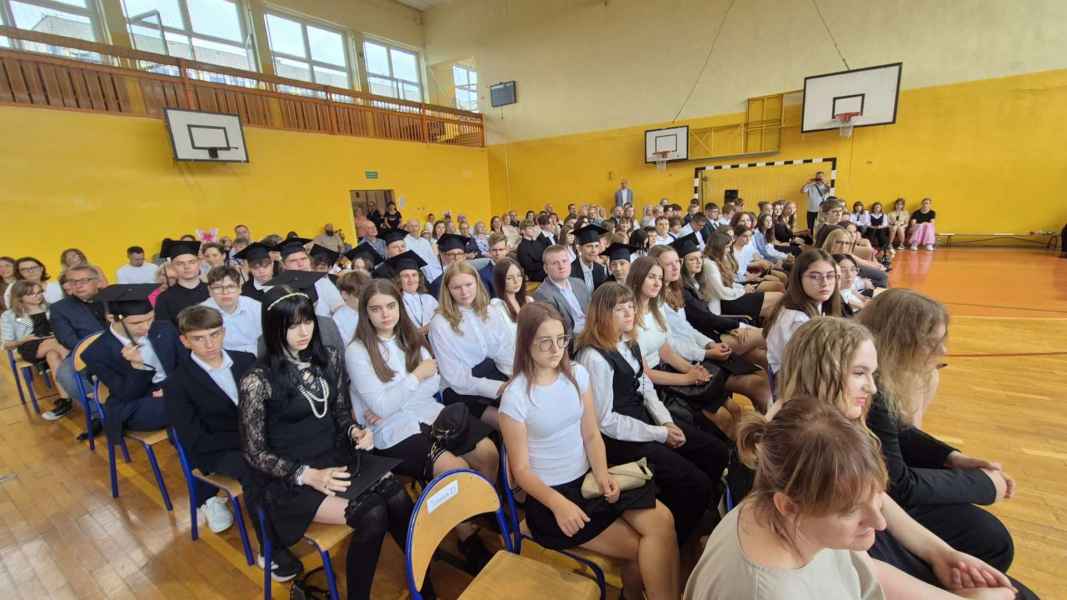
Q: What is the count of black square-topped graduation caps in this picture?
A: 13